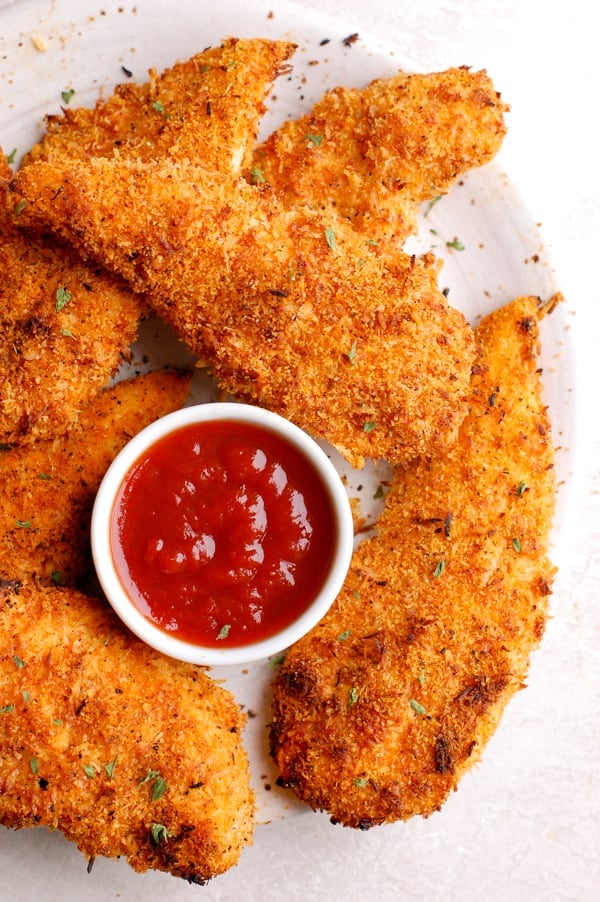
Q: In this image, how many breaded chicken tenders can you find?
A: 7